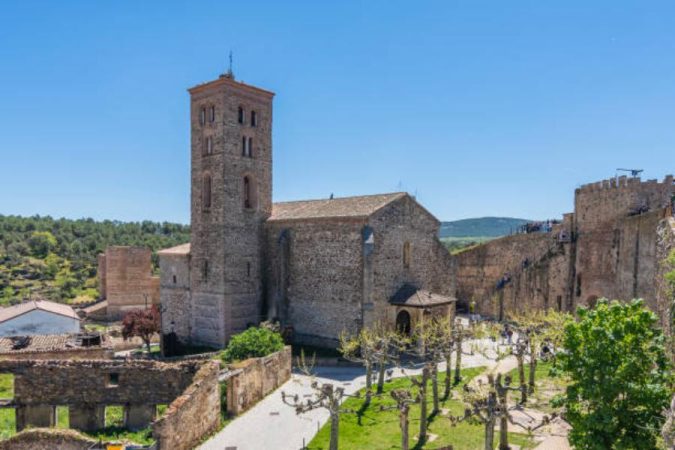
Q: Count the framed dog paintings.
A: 0